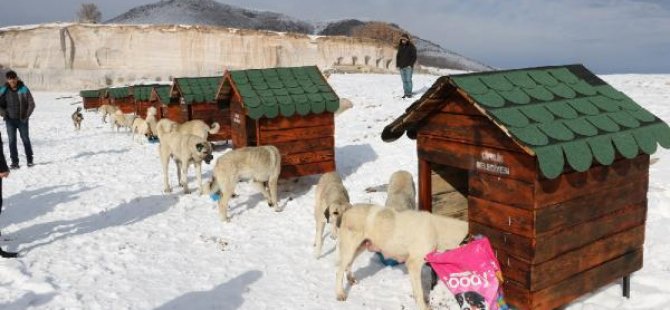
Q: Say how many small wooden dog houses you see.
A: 7